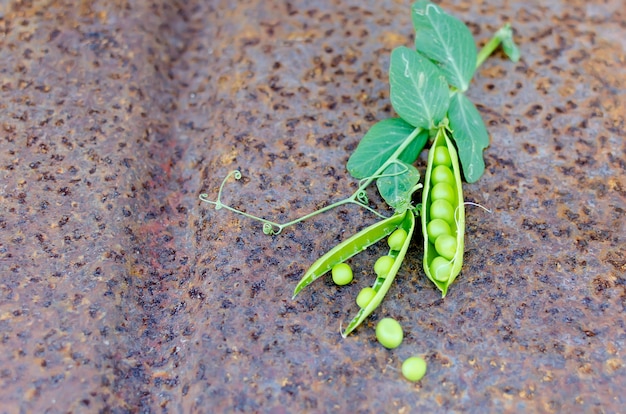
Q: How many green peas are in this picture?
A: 13